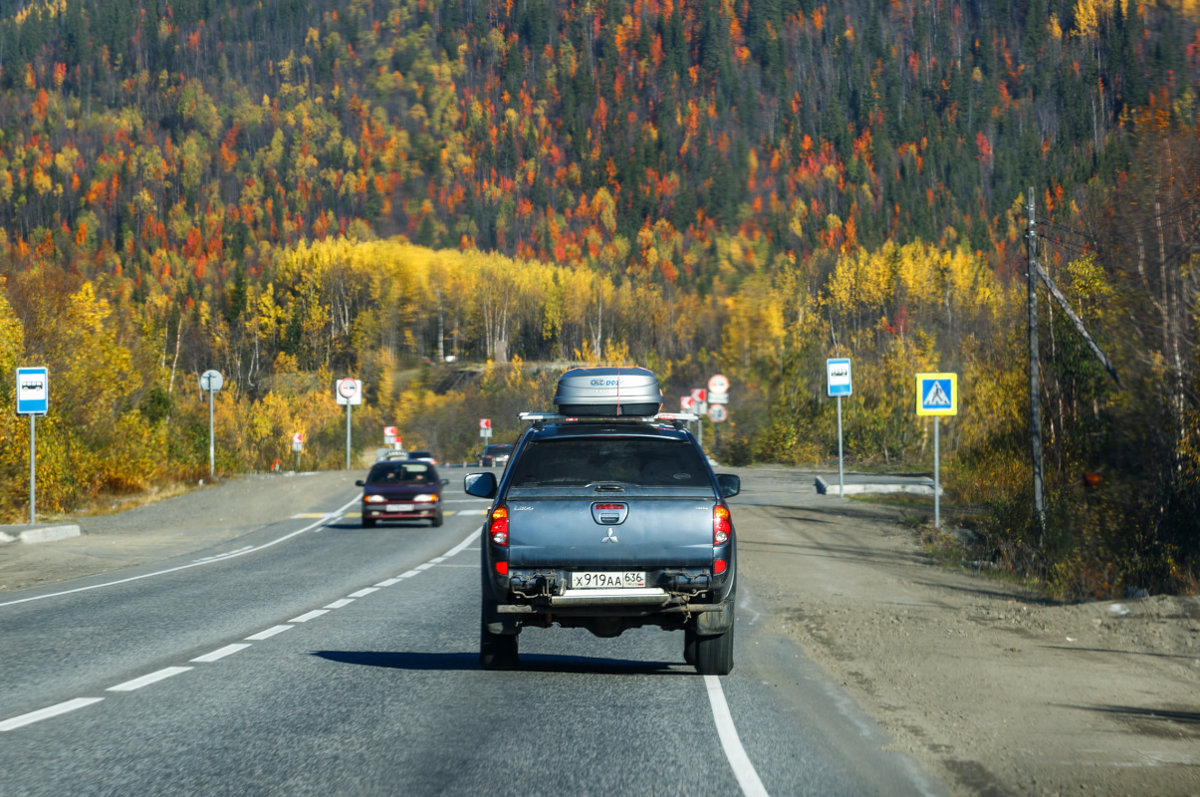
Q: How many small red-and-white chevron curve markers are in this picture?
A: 6